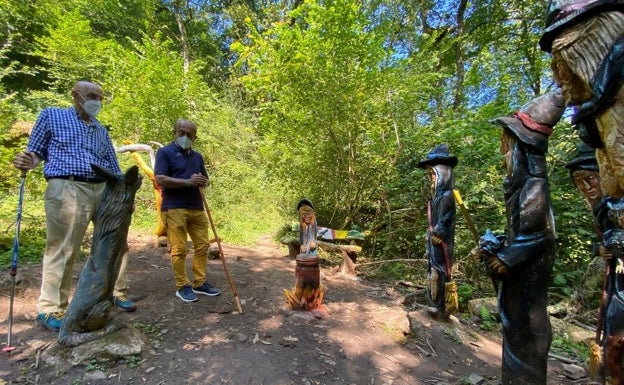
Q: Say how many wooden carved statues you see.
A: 6